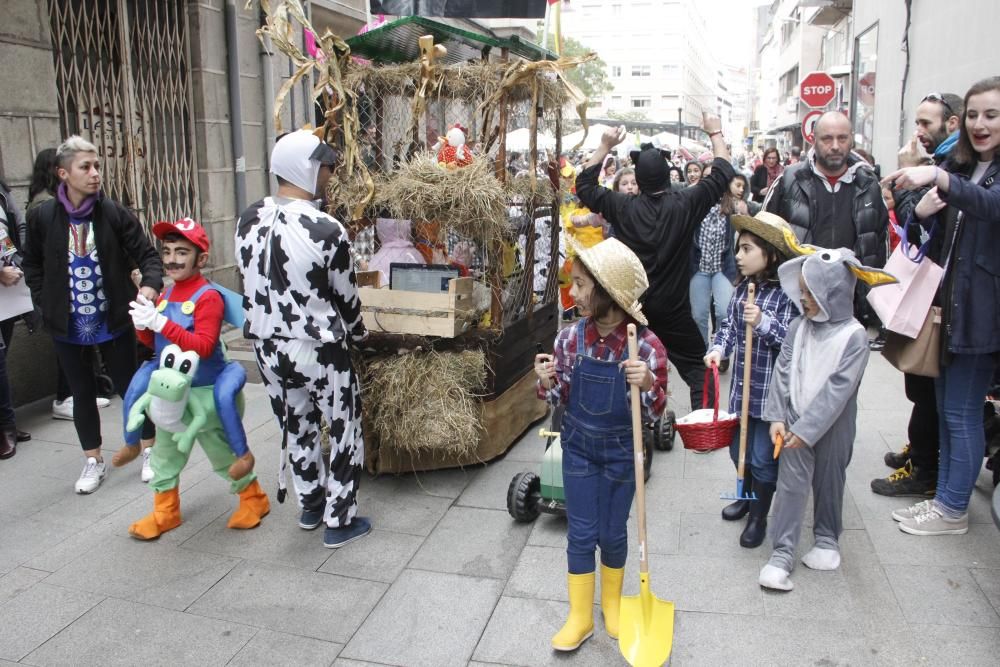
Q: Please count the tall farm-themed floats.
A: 1